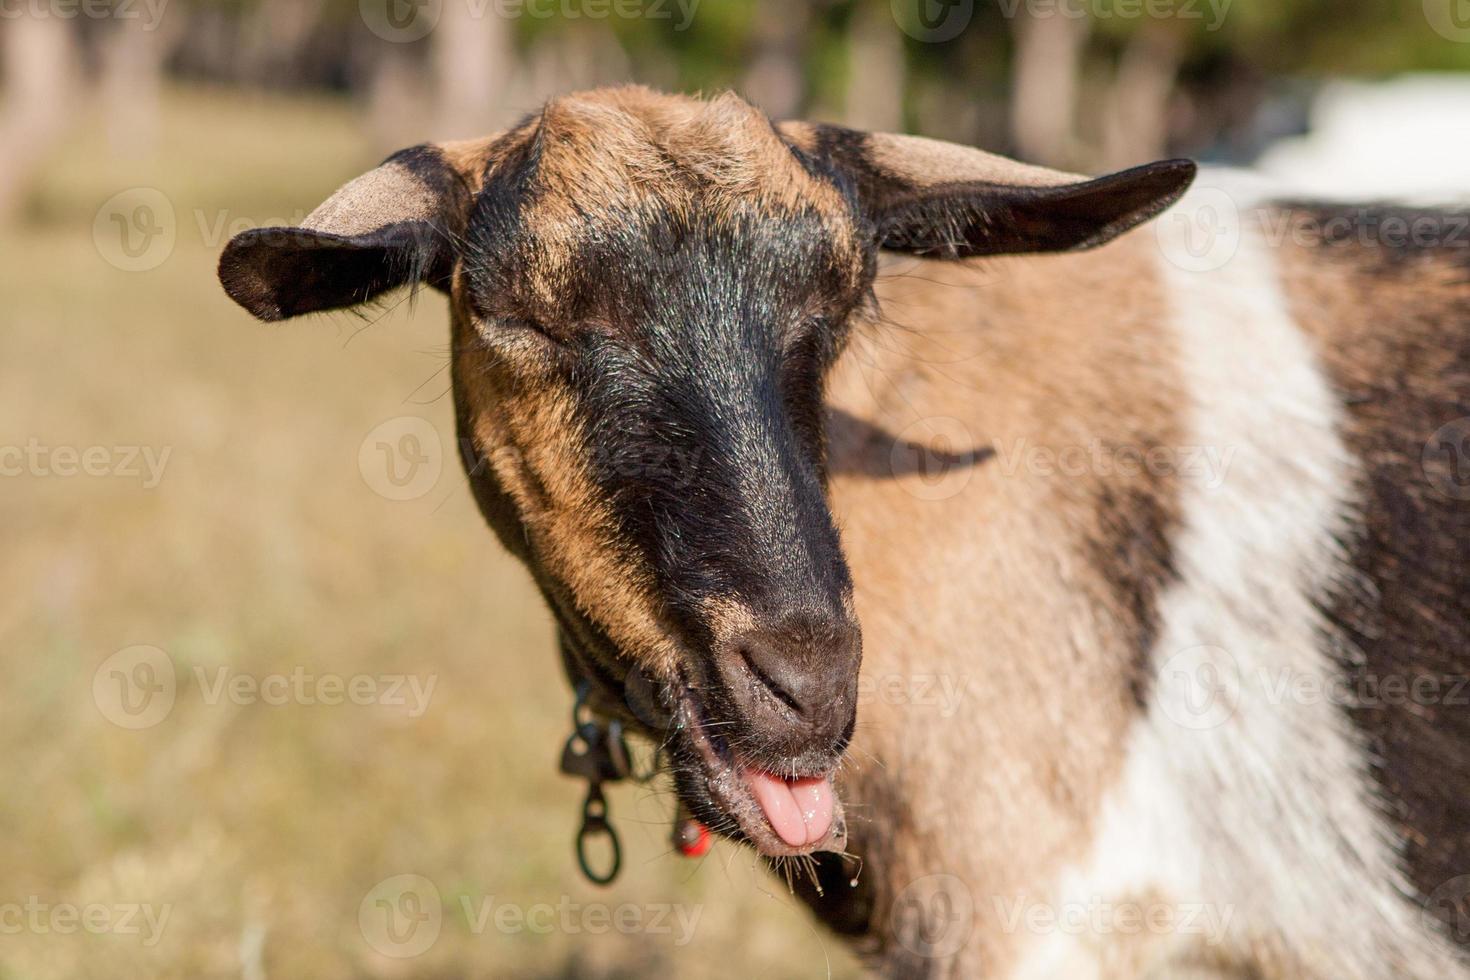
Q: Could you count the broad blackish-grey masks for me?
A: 1